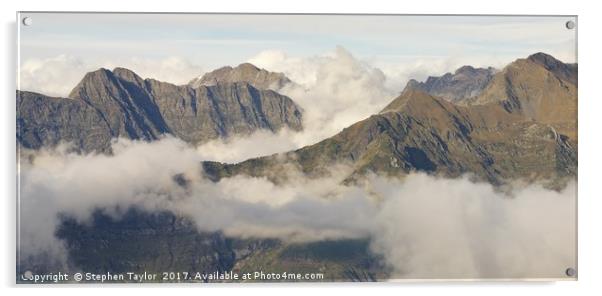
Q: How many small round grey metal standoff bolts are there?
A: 4